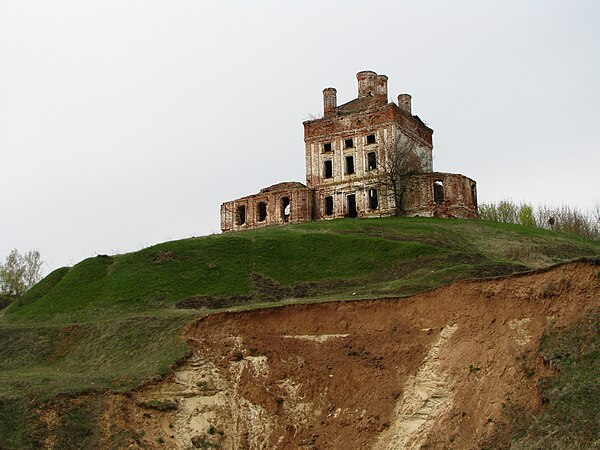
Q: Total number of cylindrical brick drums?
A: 4